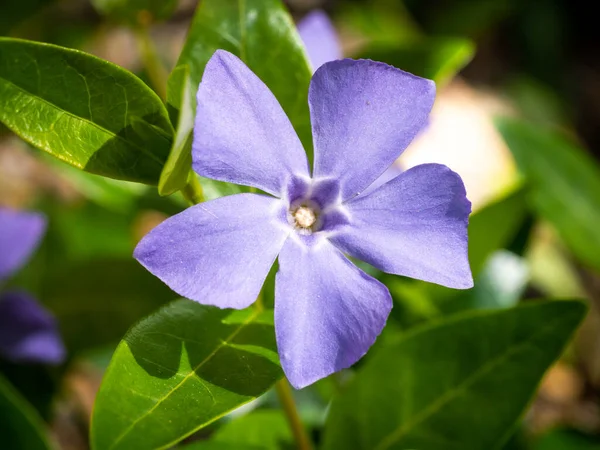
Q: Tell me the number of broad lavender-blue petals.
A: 5